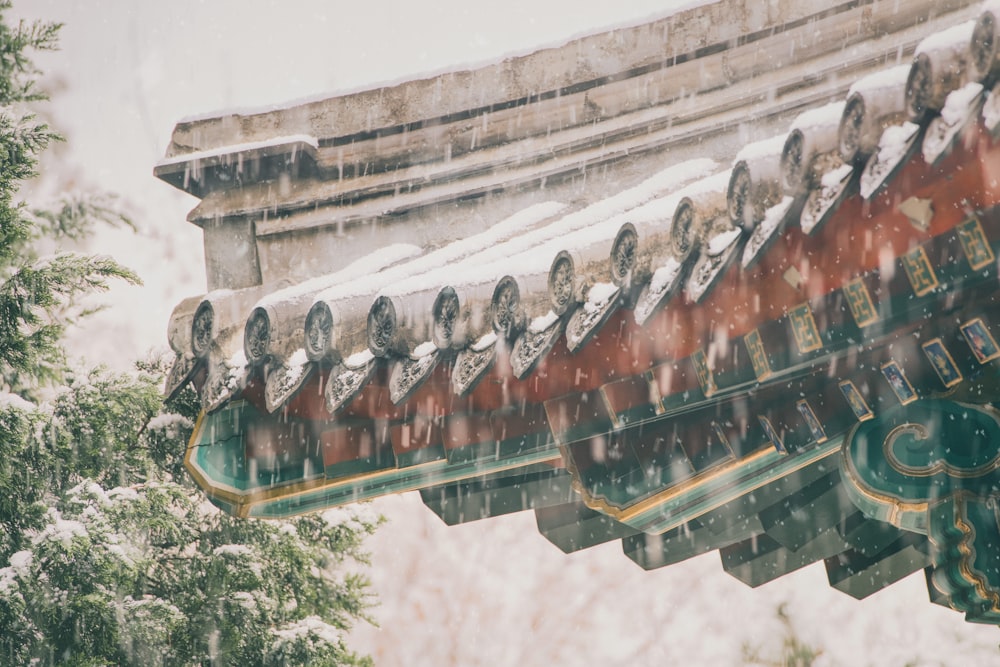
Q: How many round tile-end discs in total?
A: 14